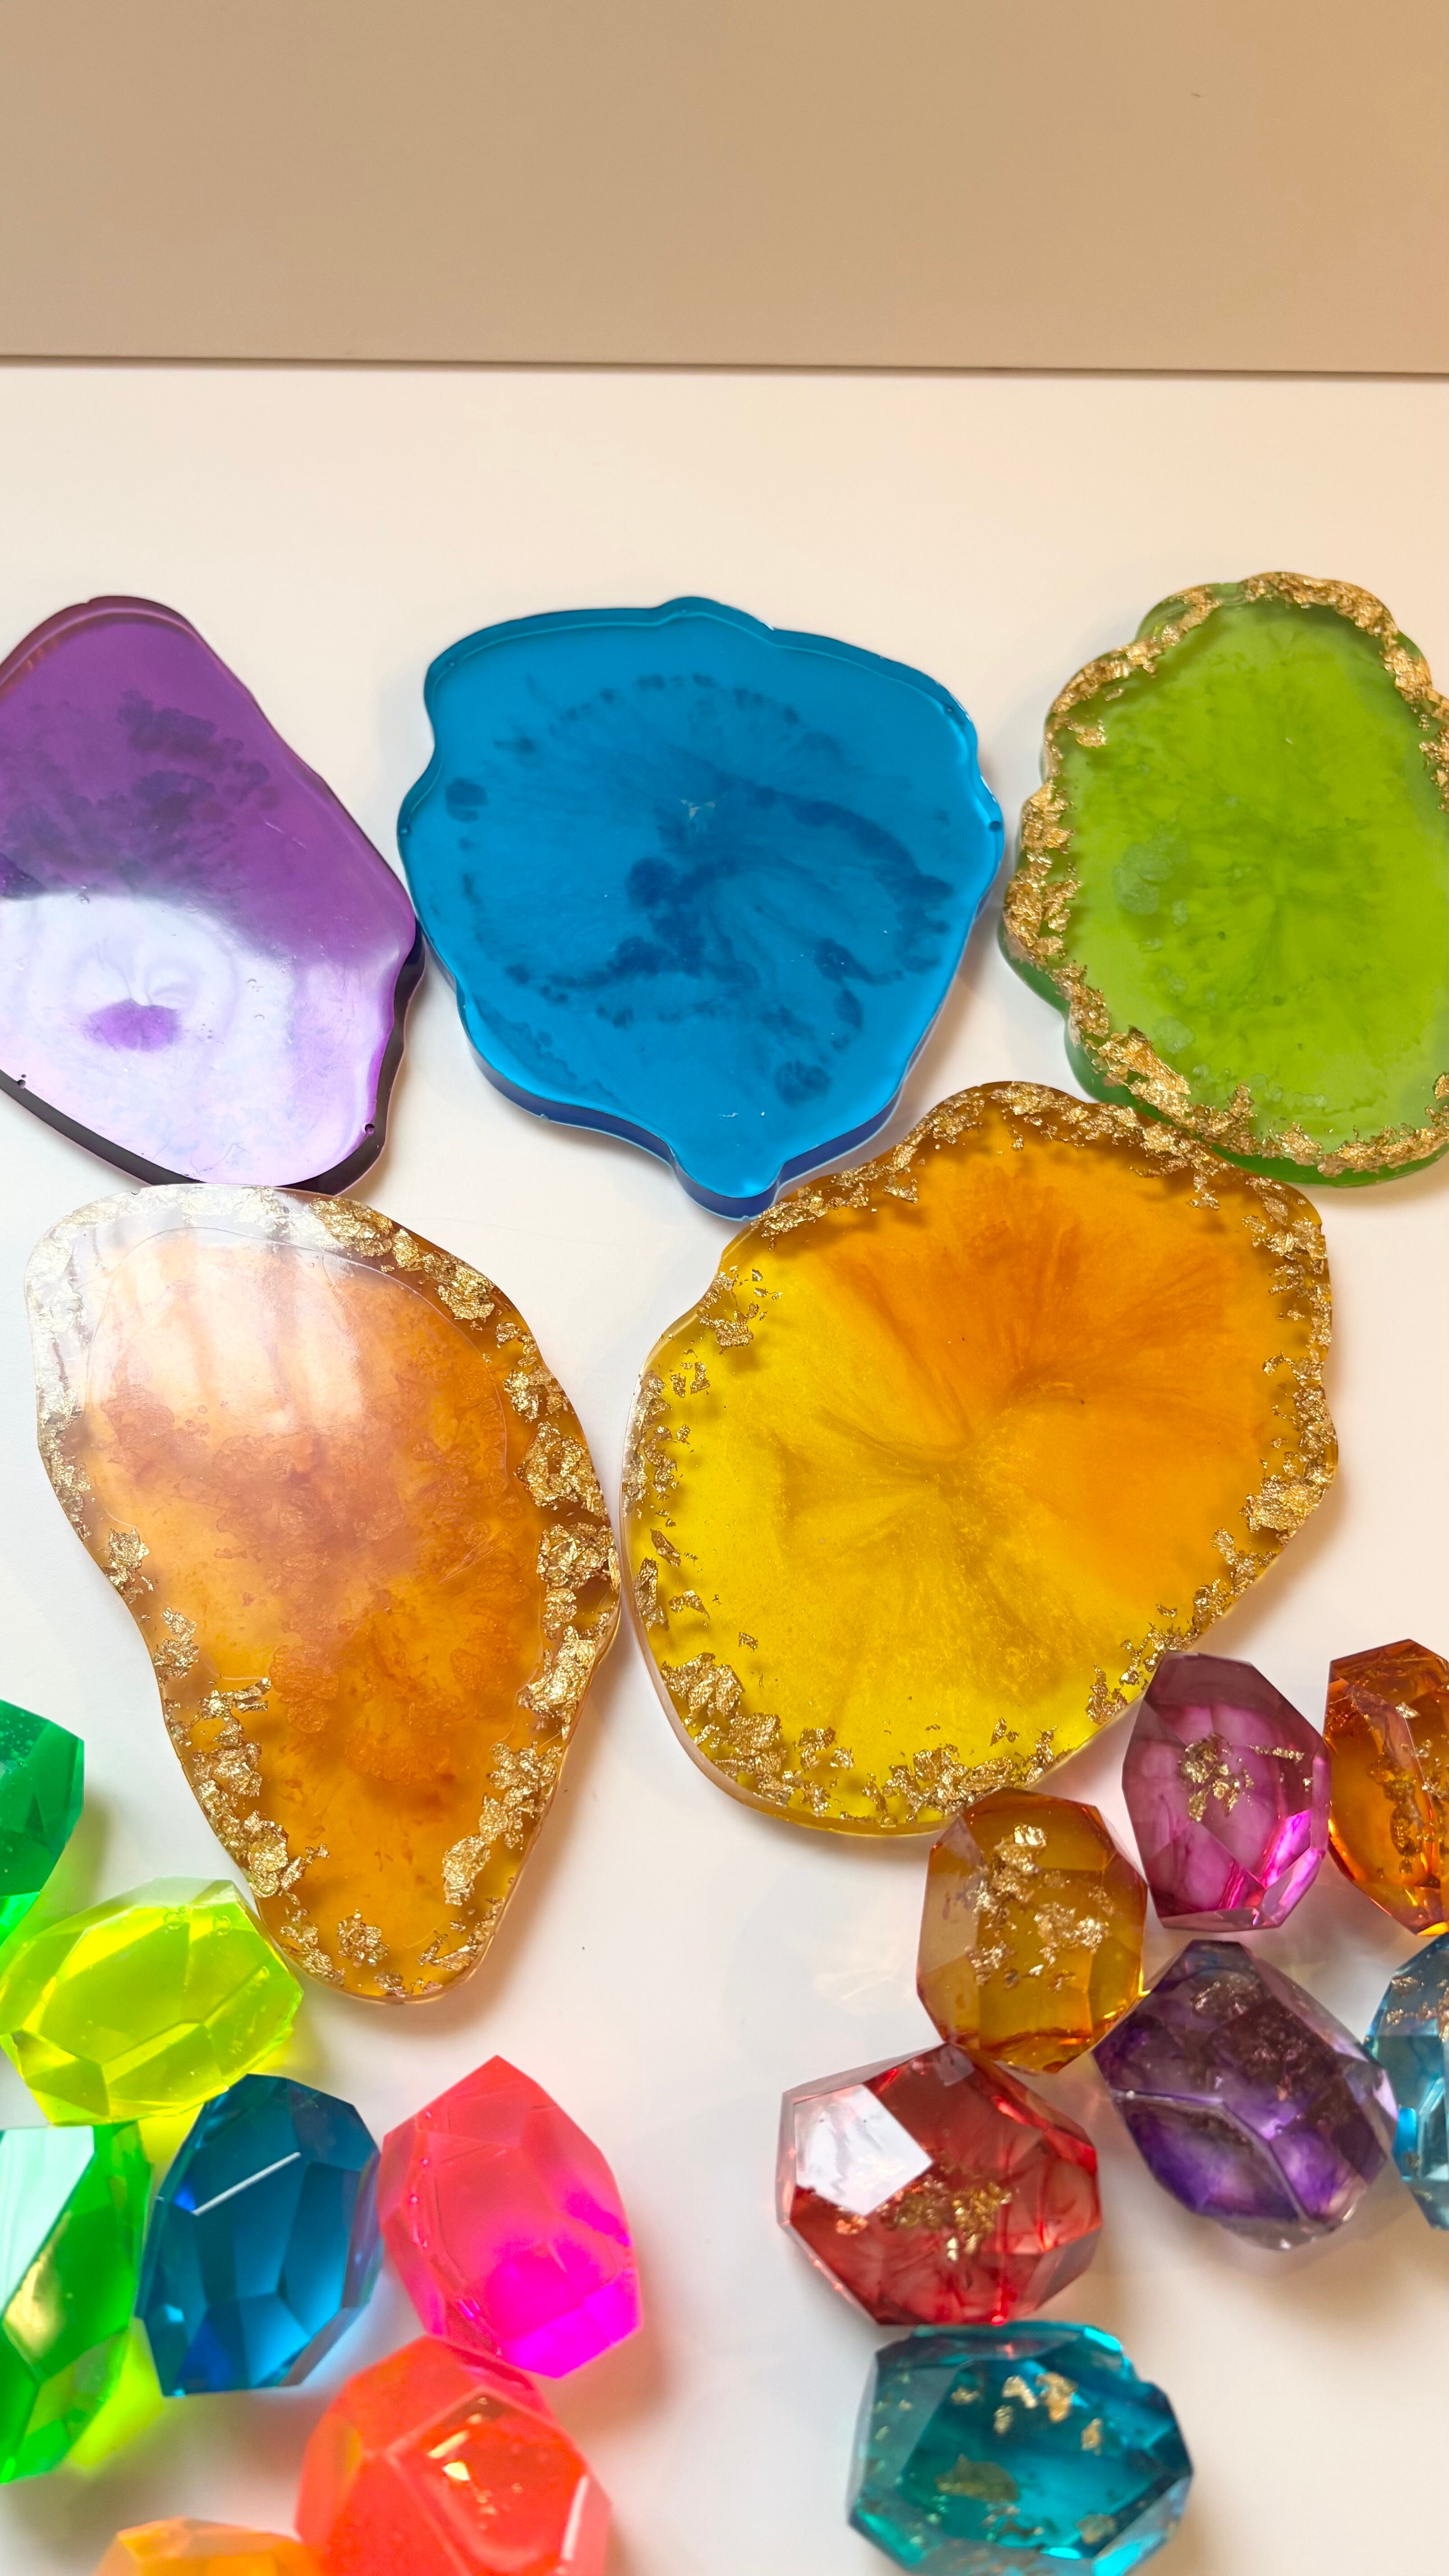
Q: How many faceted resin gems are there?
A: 14